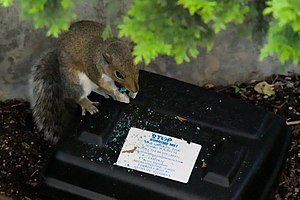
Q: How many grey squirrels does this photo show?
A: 1